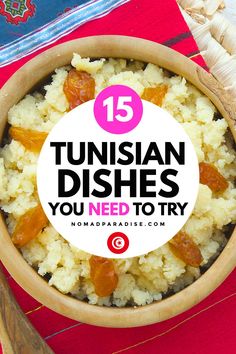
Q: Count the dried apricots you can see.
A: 7